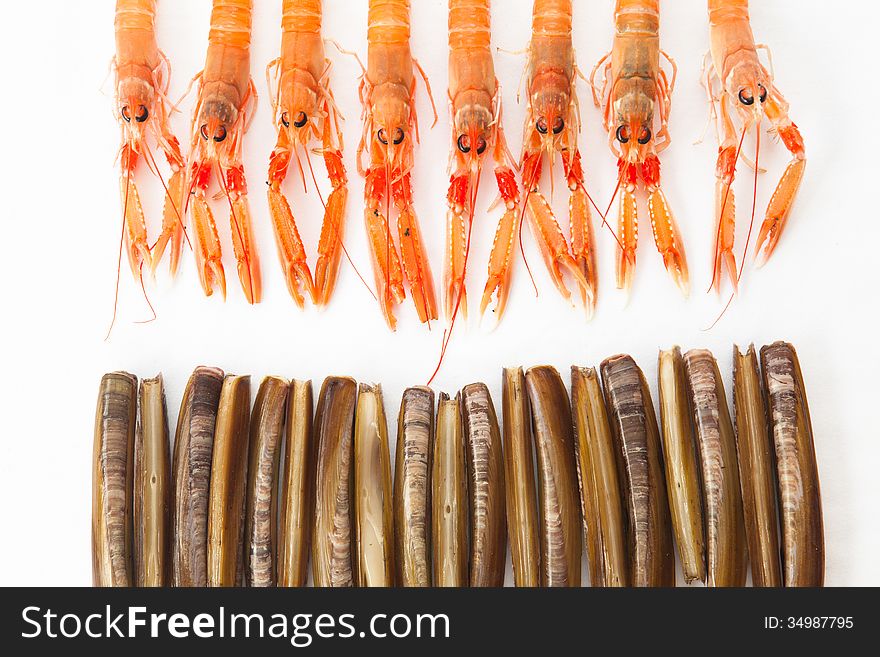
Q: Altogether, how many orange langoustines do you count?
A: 8